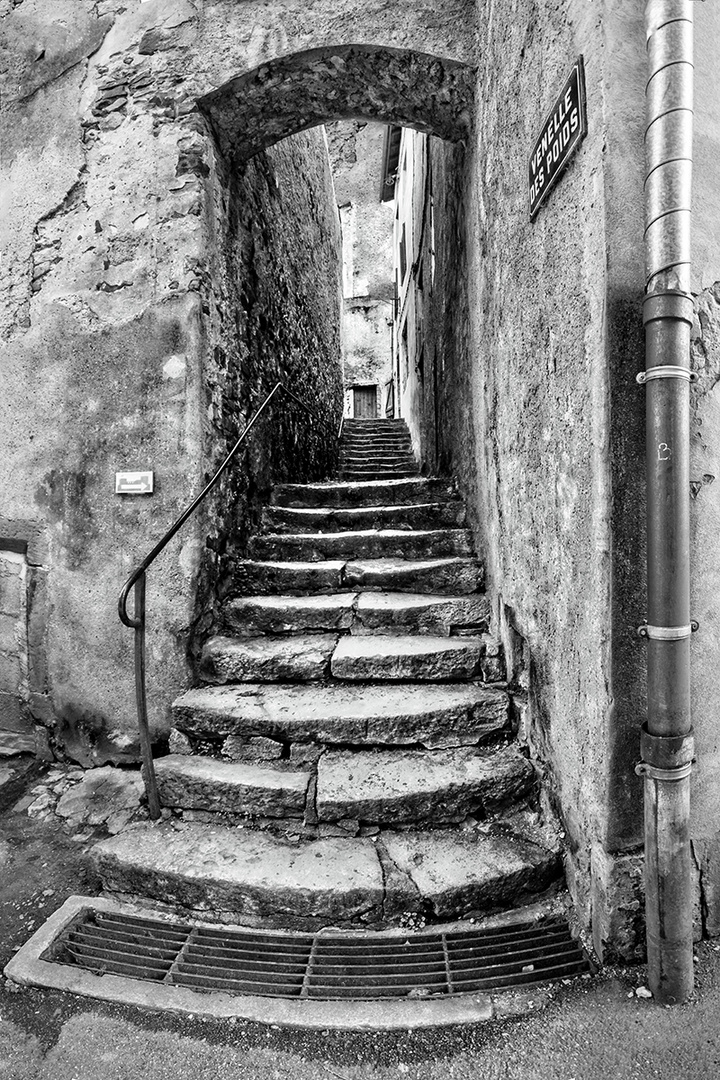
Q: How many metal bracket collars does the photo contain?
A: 3